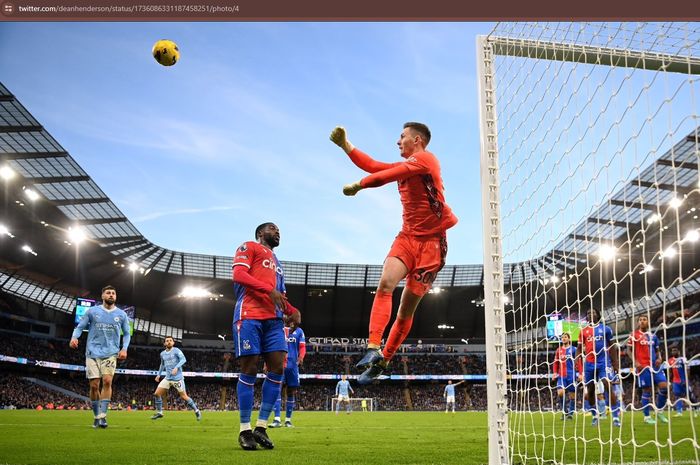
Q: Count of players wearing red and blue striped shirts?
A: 6